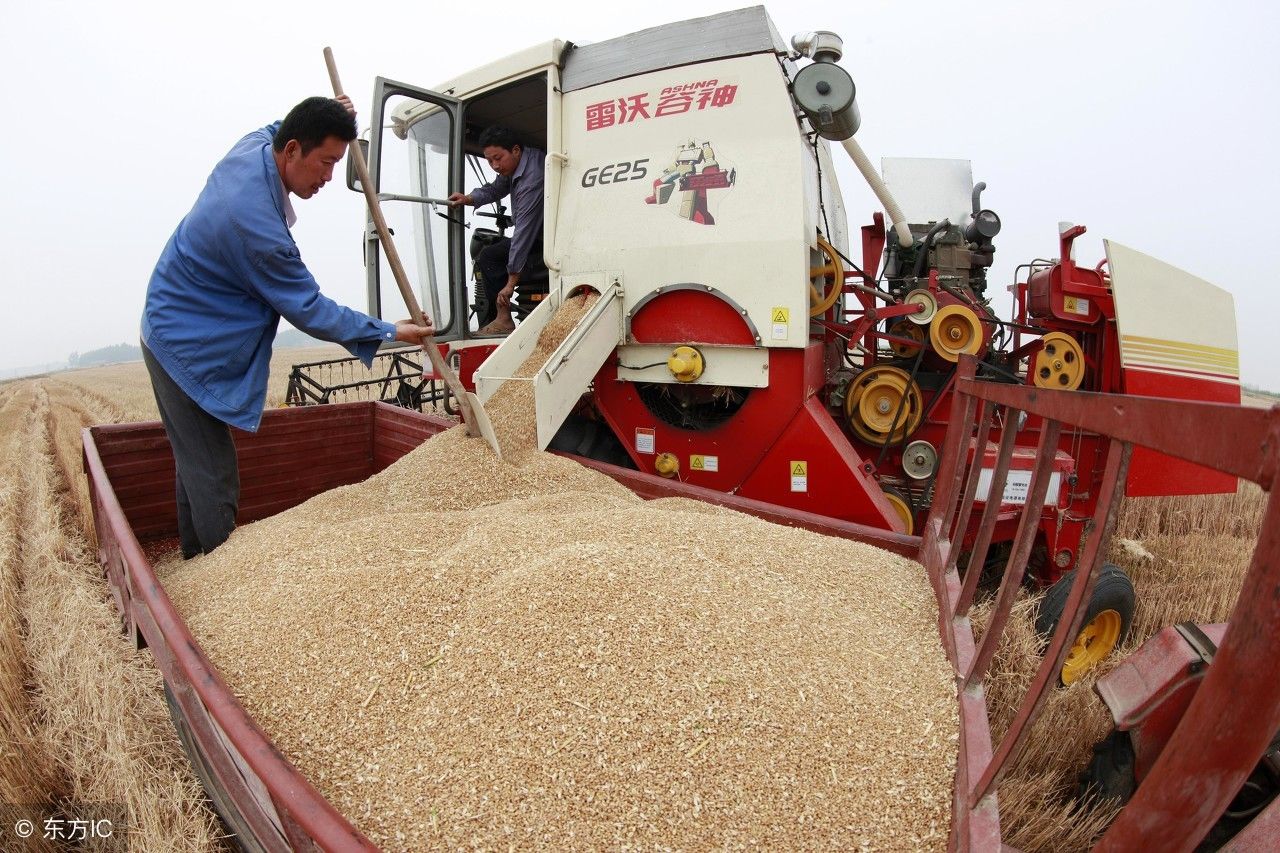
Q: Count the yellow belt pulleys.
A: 6